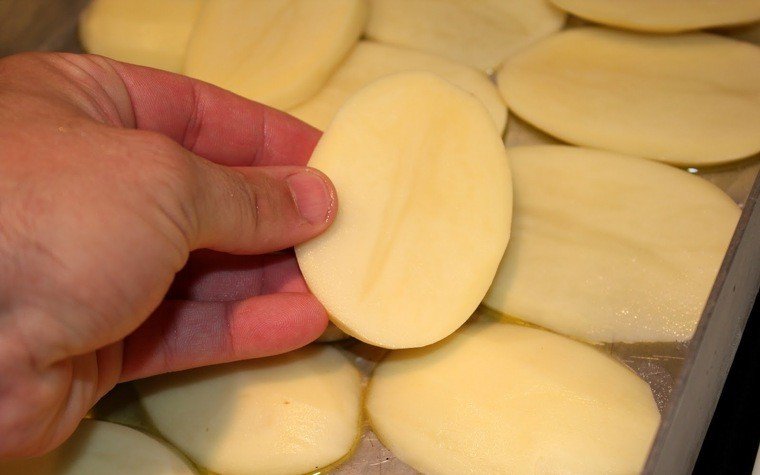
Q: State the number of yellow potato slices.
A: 11